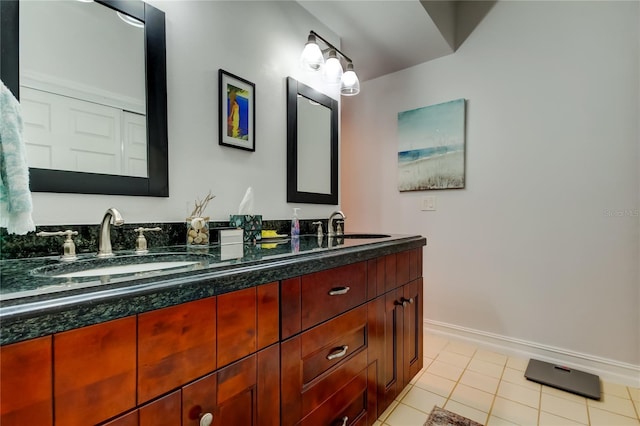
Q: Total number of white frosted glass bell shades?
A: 3